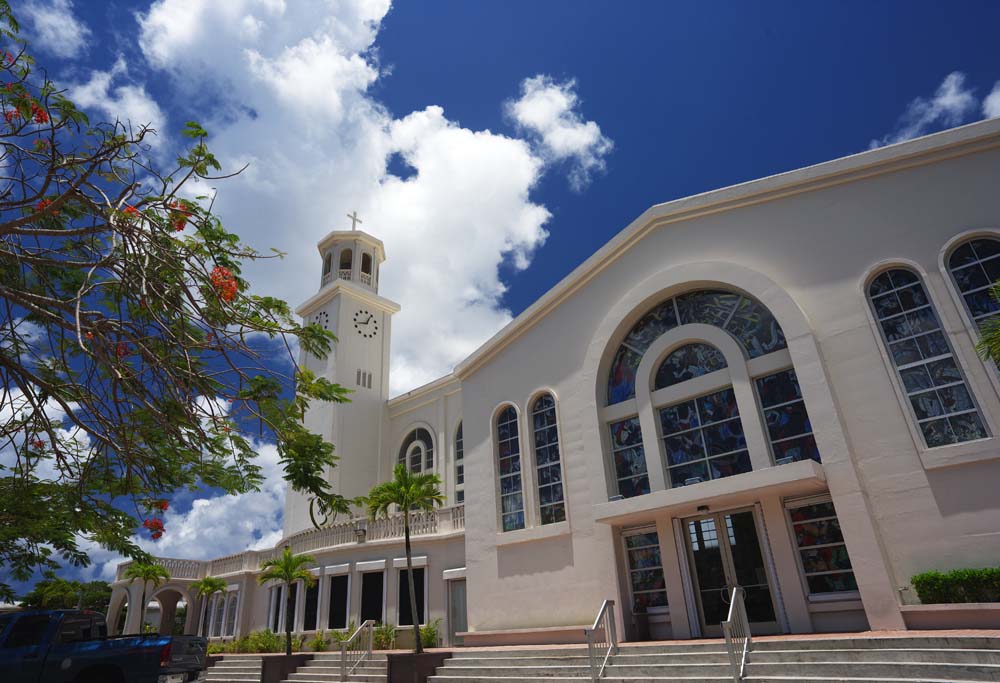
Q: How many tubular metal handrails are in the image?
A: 3